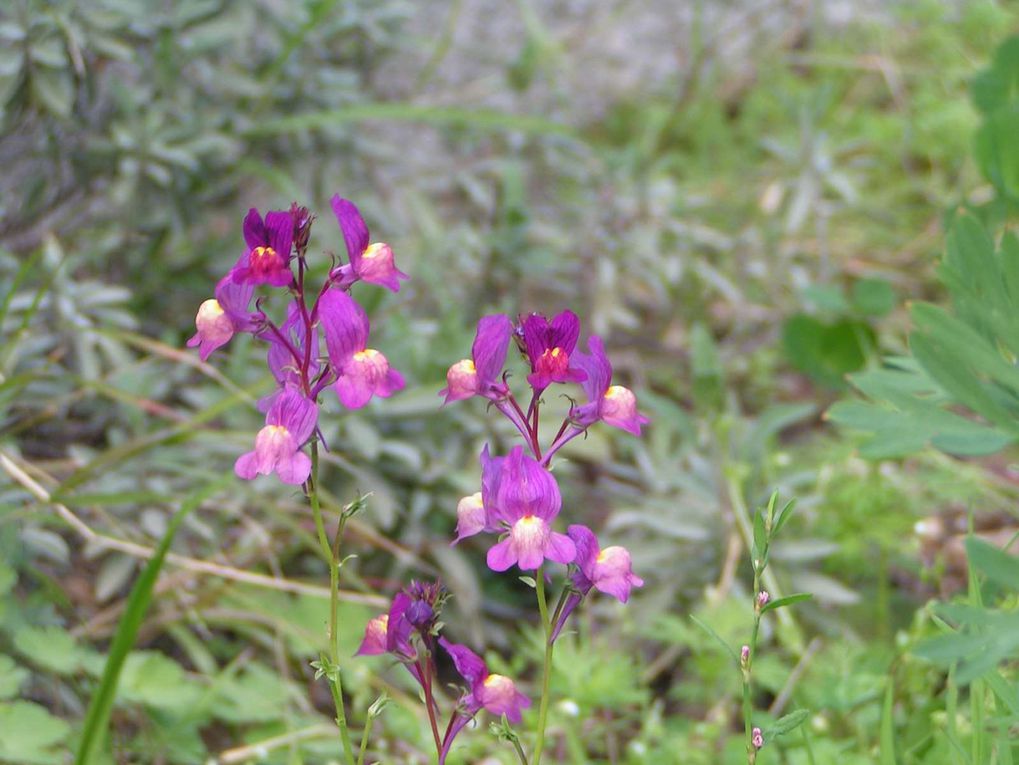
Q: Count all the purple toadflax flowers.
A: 14